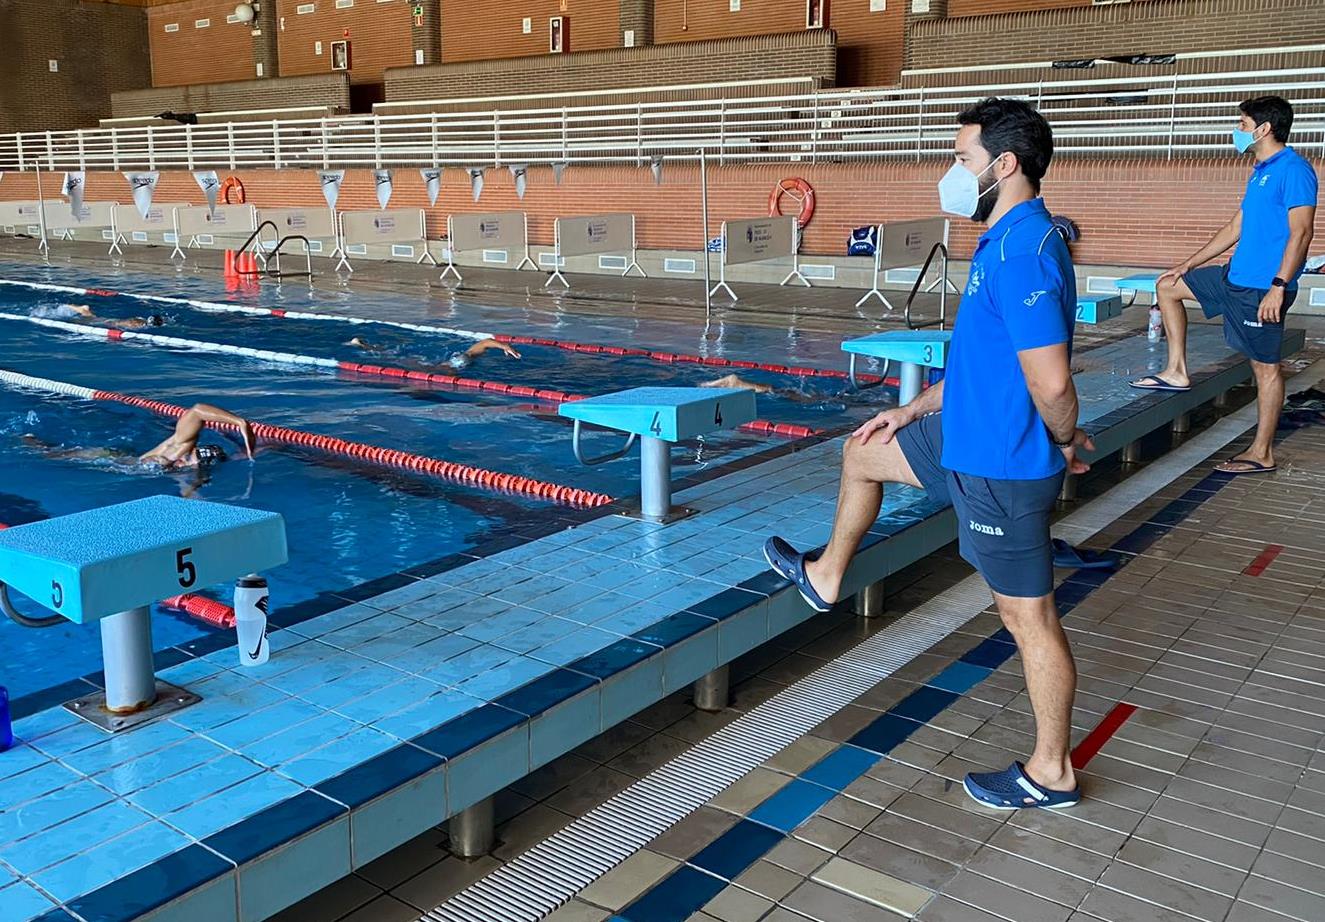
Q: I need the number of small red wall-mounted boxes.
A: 3